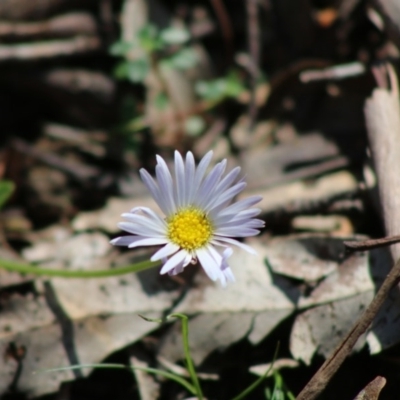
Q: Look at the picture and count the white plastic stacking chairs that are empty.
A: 0